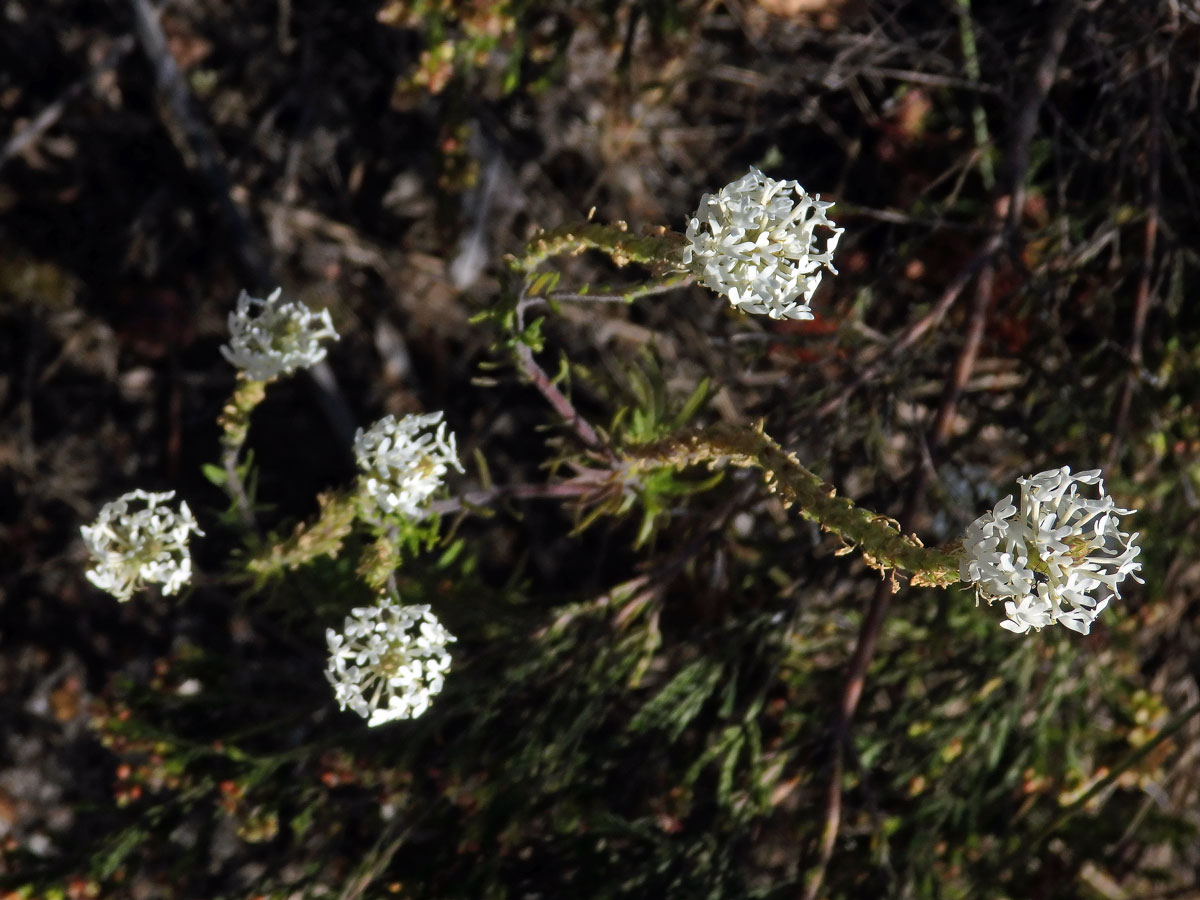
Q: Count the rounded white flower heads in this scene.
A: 6